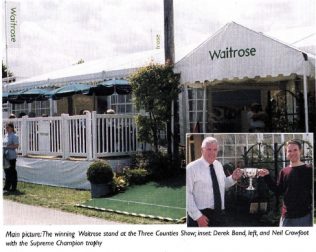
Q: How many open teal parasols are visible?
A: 4